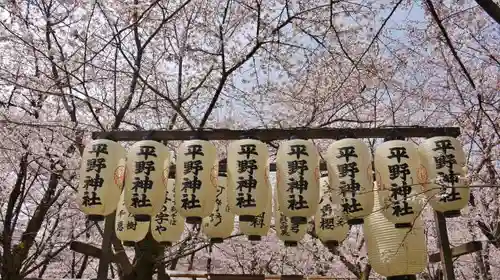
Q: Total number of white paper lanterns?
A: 15